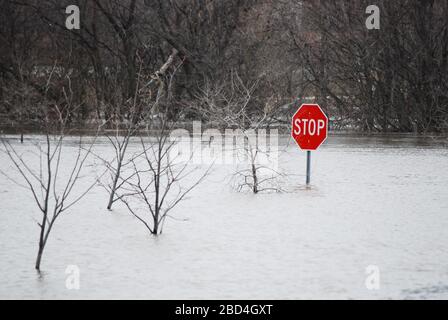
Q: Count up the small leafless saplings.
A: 4